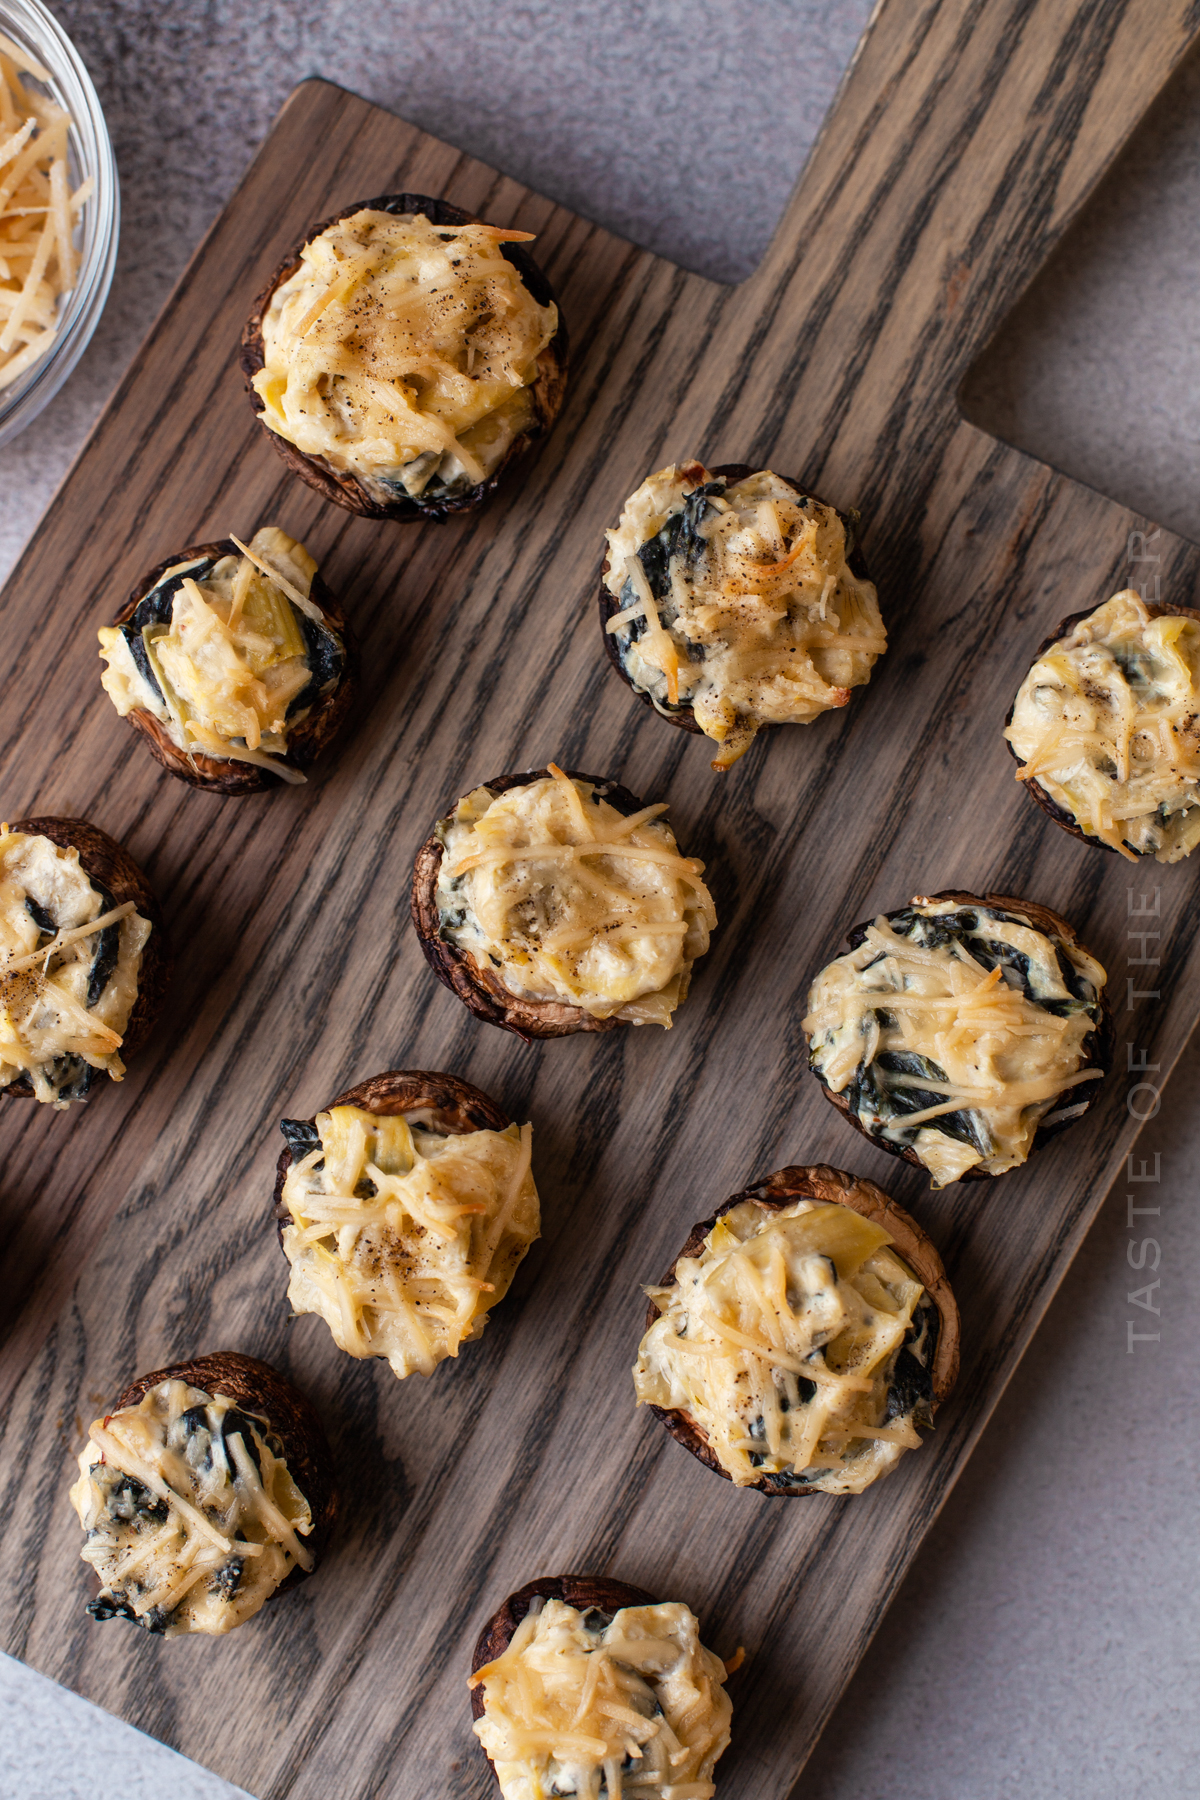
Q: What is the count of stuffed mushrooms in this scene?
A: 11